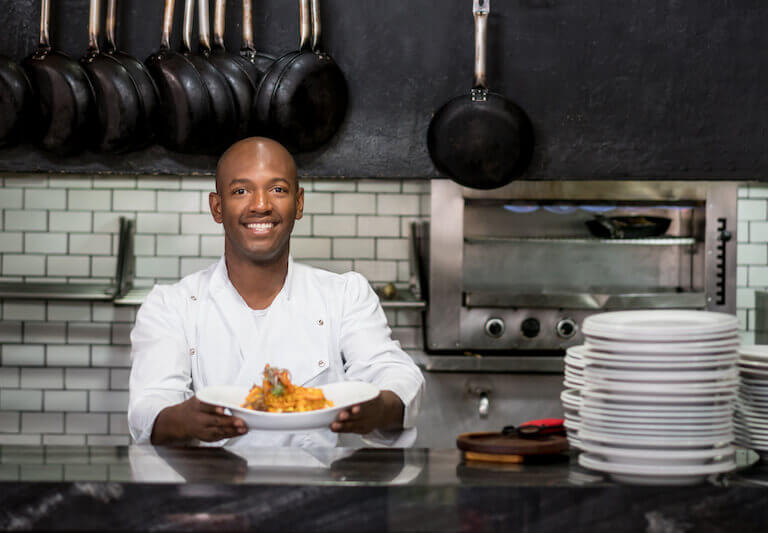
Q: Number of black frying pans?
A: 13